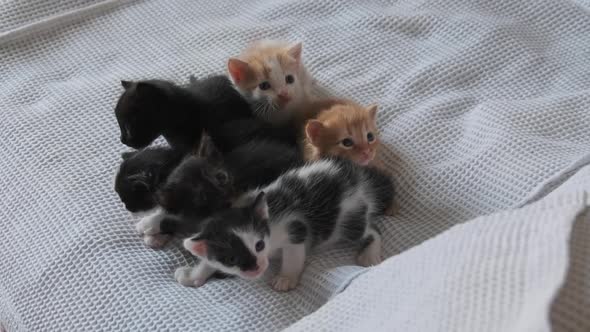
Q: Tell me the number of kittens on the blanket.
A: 6